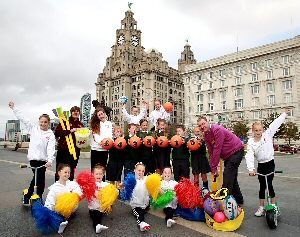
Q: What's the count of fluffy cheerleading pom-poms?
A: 8